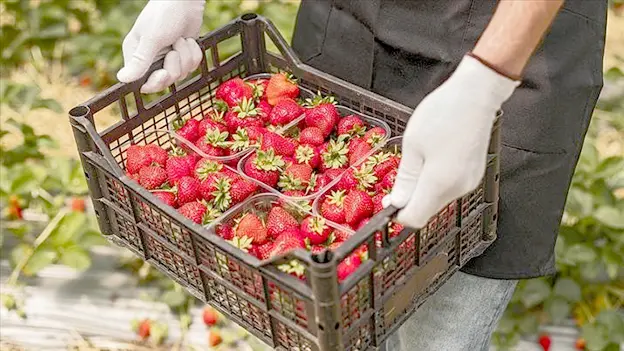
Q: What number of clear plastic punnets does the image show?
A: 5